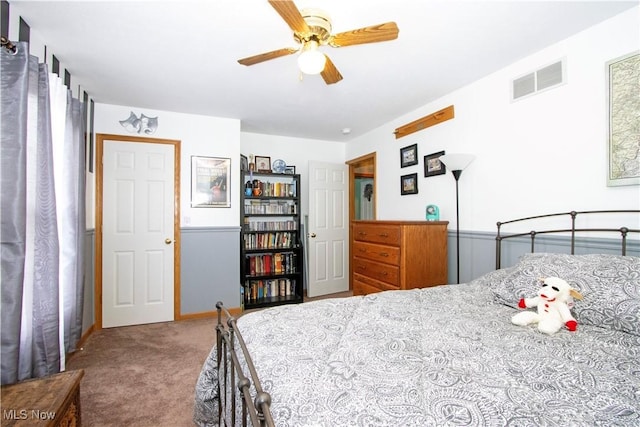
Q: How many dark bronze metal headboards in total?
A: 1